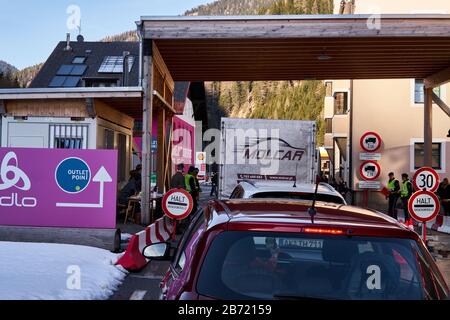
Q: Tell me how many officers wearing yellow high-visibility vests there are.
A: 3